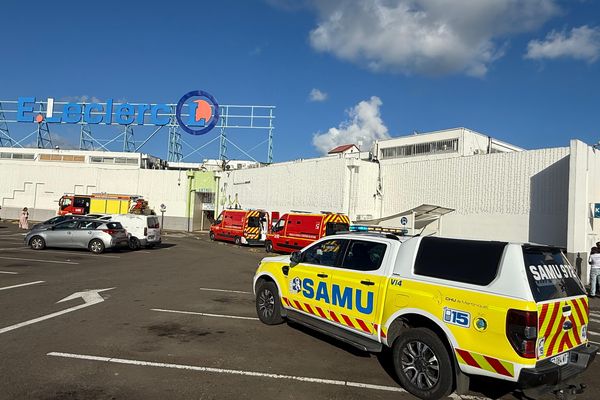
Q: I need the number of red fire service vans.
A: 2